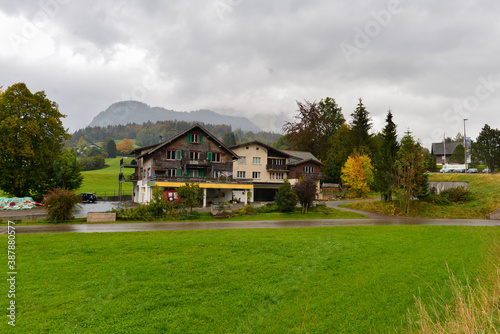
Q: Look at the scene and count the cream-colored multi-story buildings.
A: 1